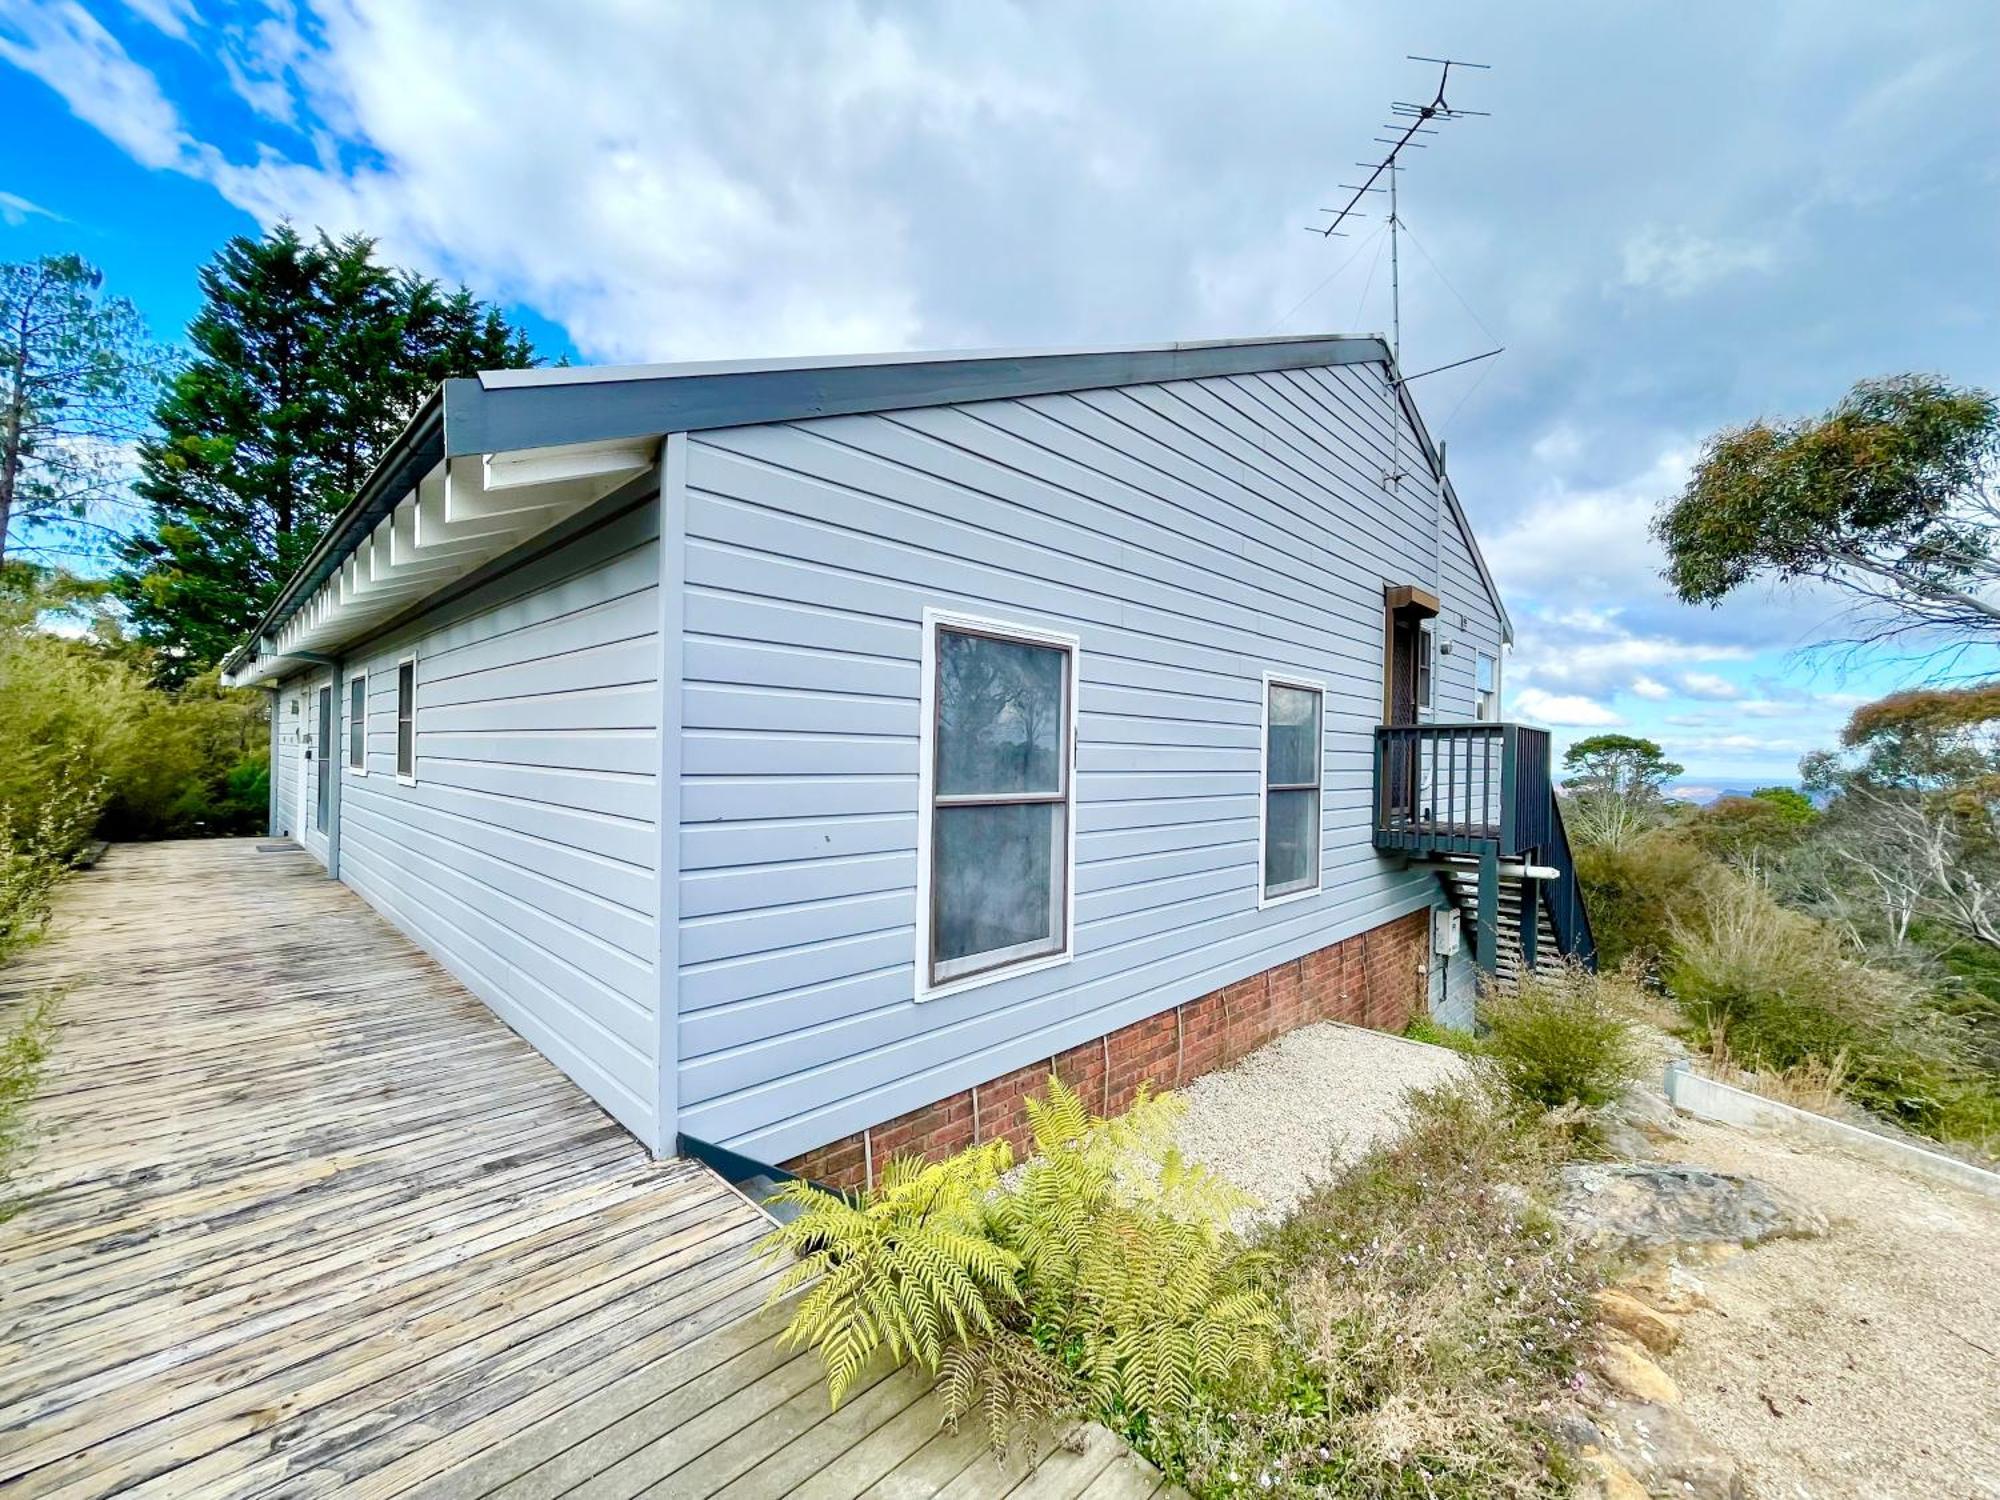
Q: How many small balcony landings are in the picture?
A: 1